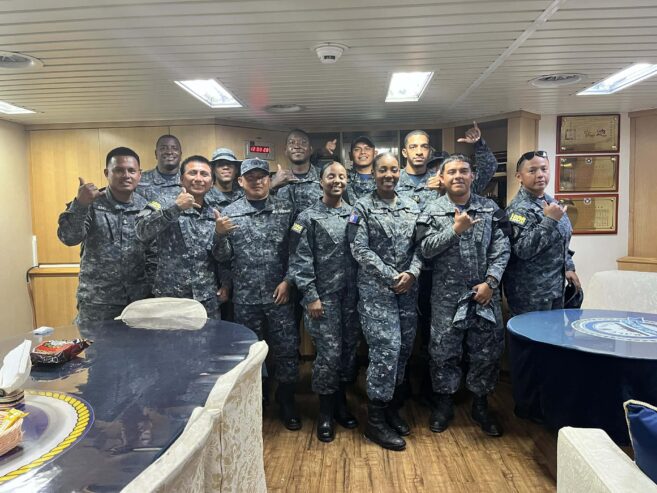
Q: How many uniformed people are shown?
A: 13